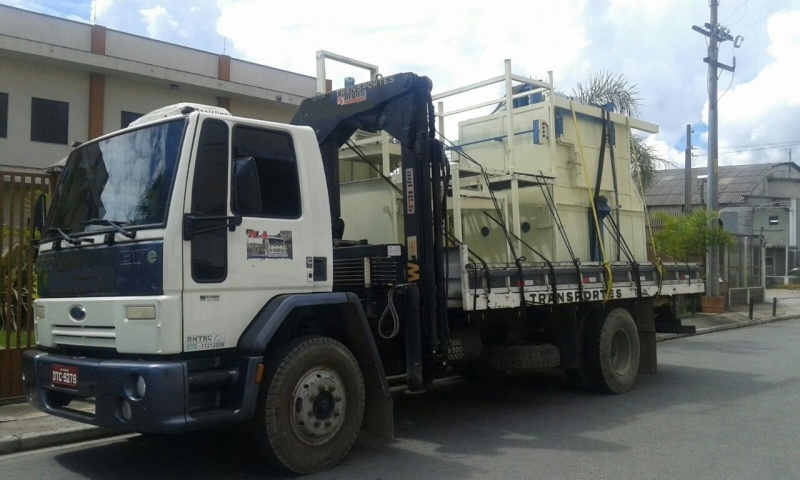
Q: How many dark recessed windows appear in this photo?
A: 3